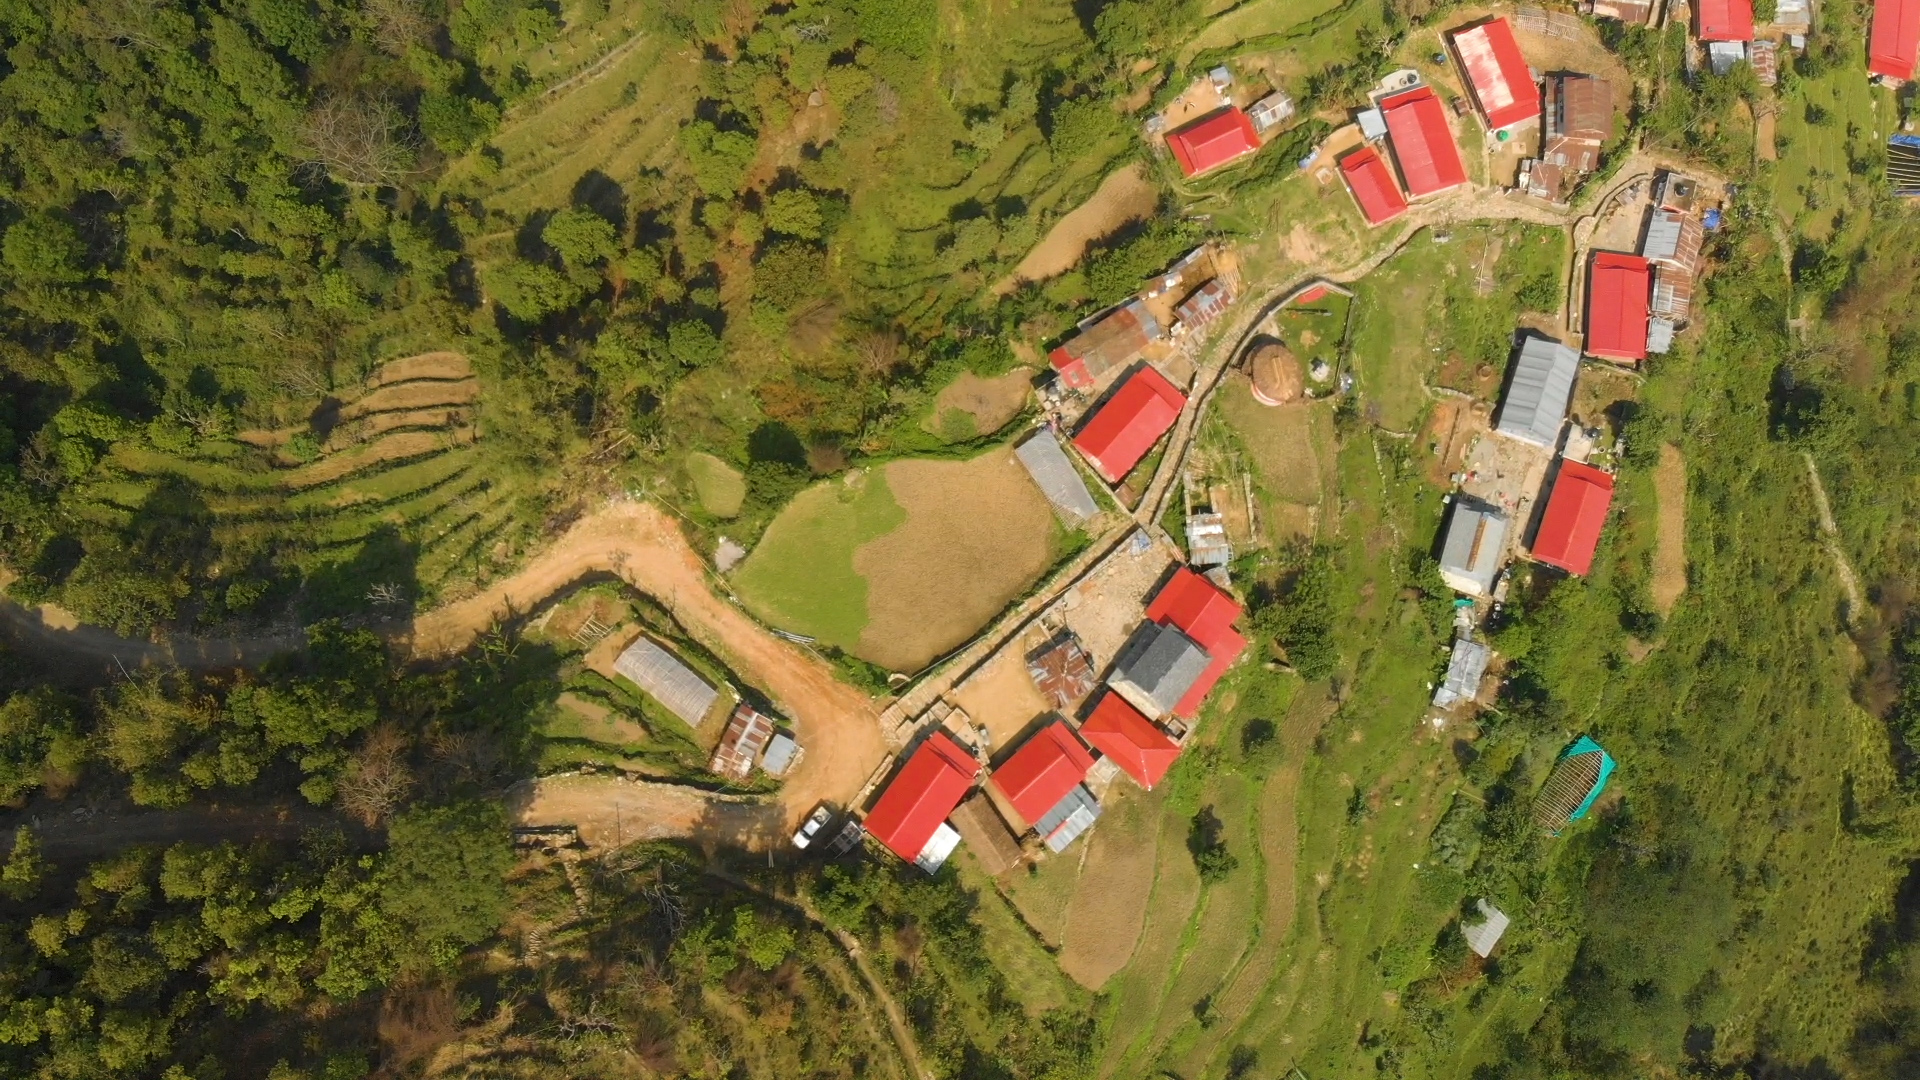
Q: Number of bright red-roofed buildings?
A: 13